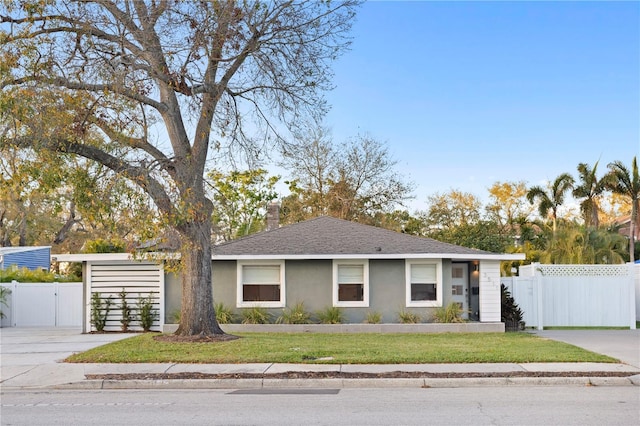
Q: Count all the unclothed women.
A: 0